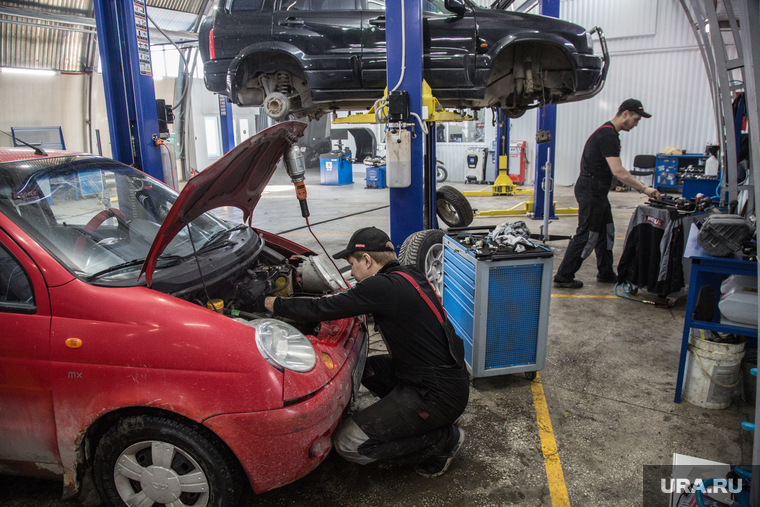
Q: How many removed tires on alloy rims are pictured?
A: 2